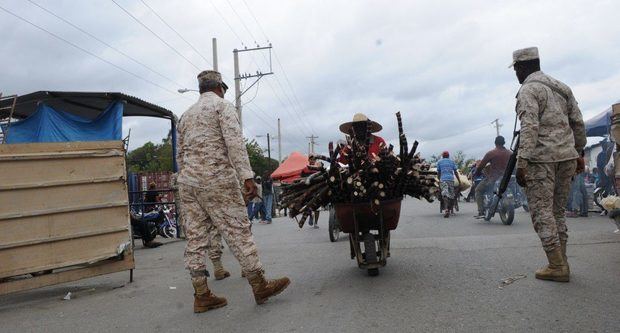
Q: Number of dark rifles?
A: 1